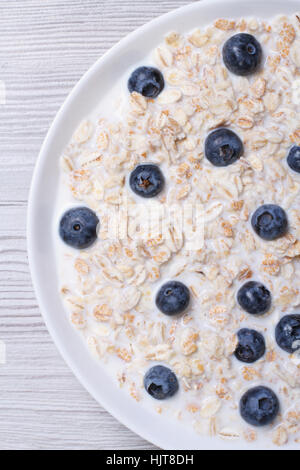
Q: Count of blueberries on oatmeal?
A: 13